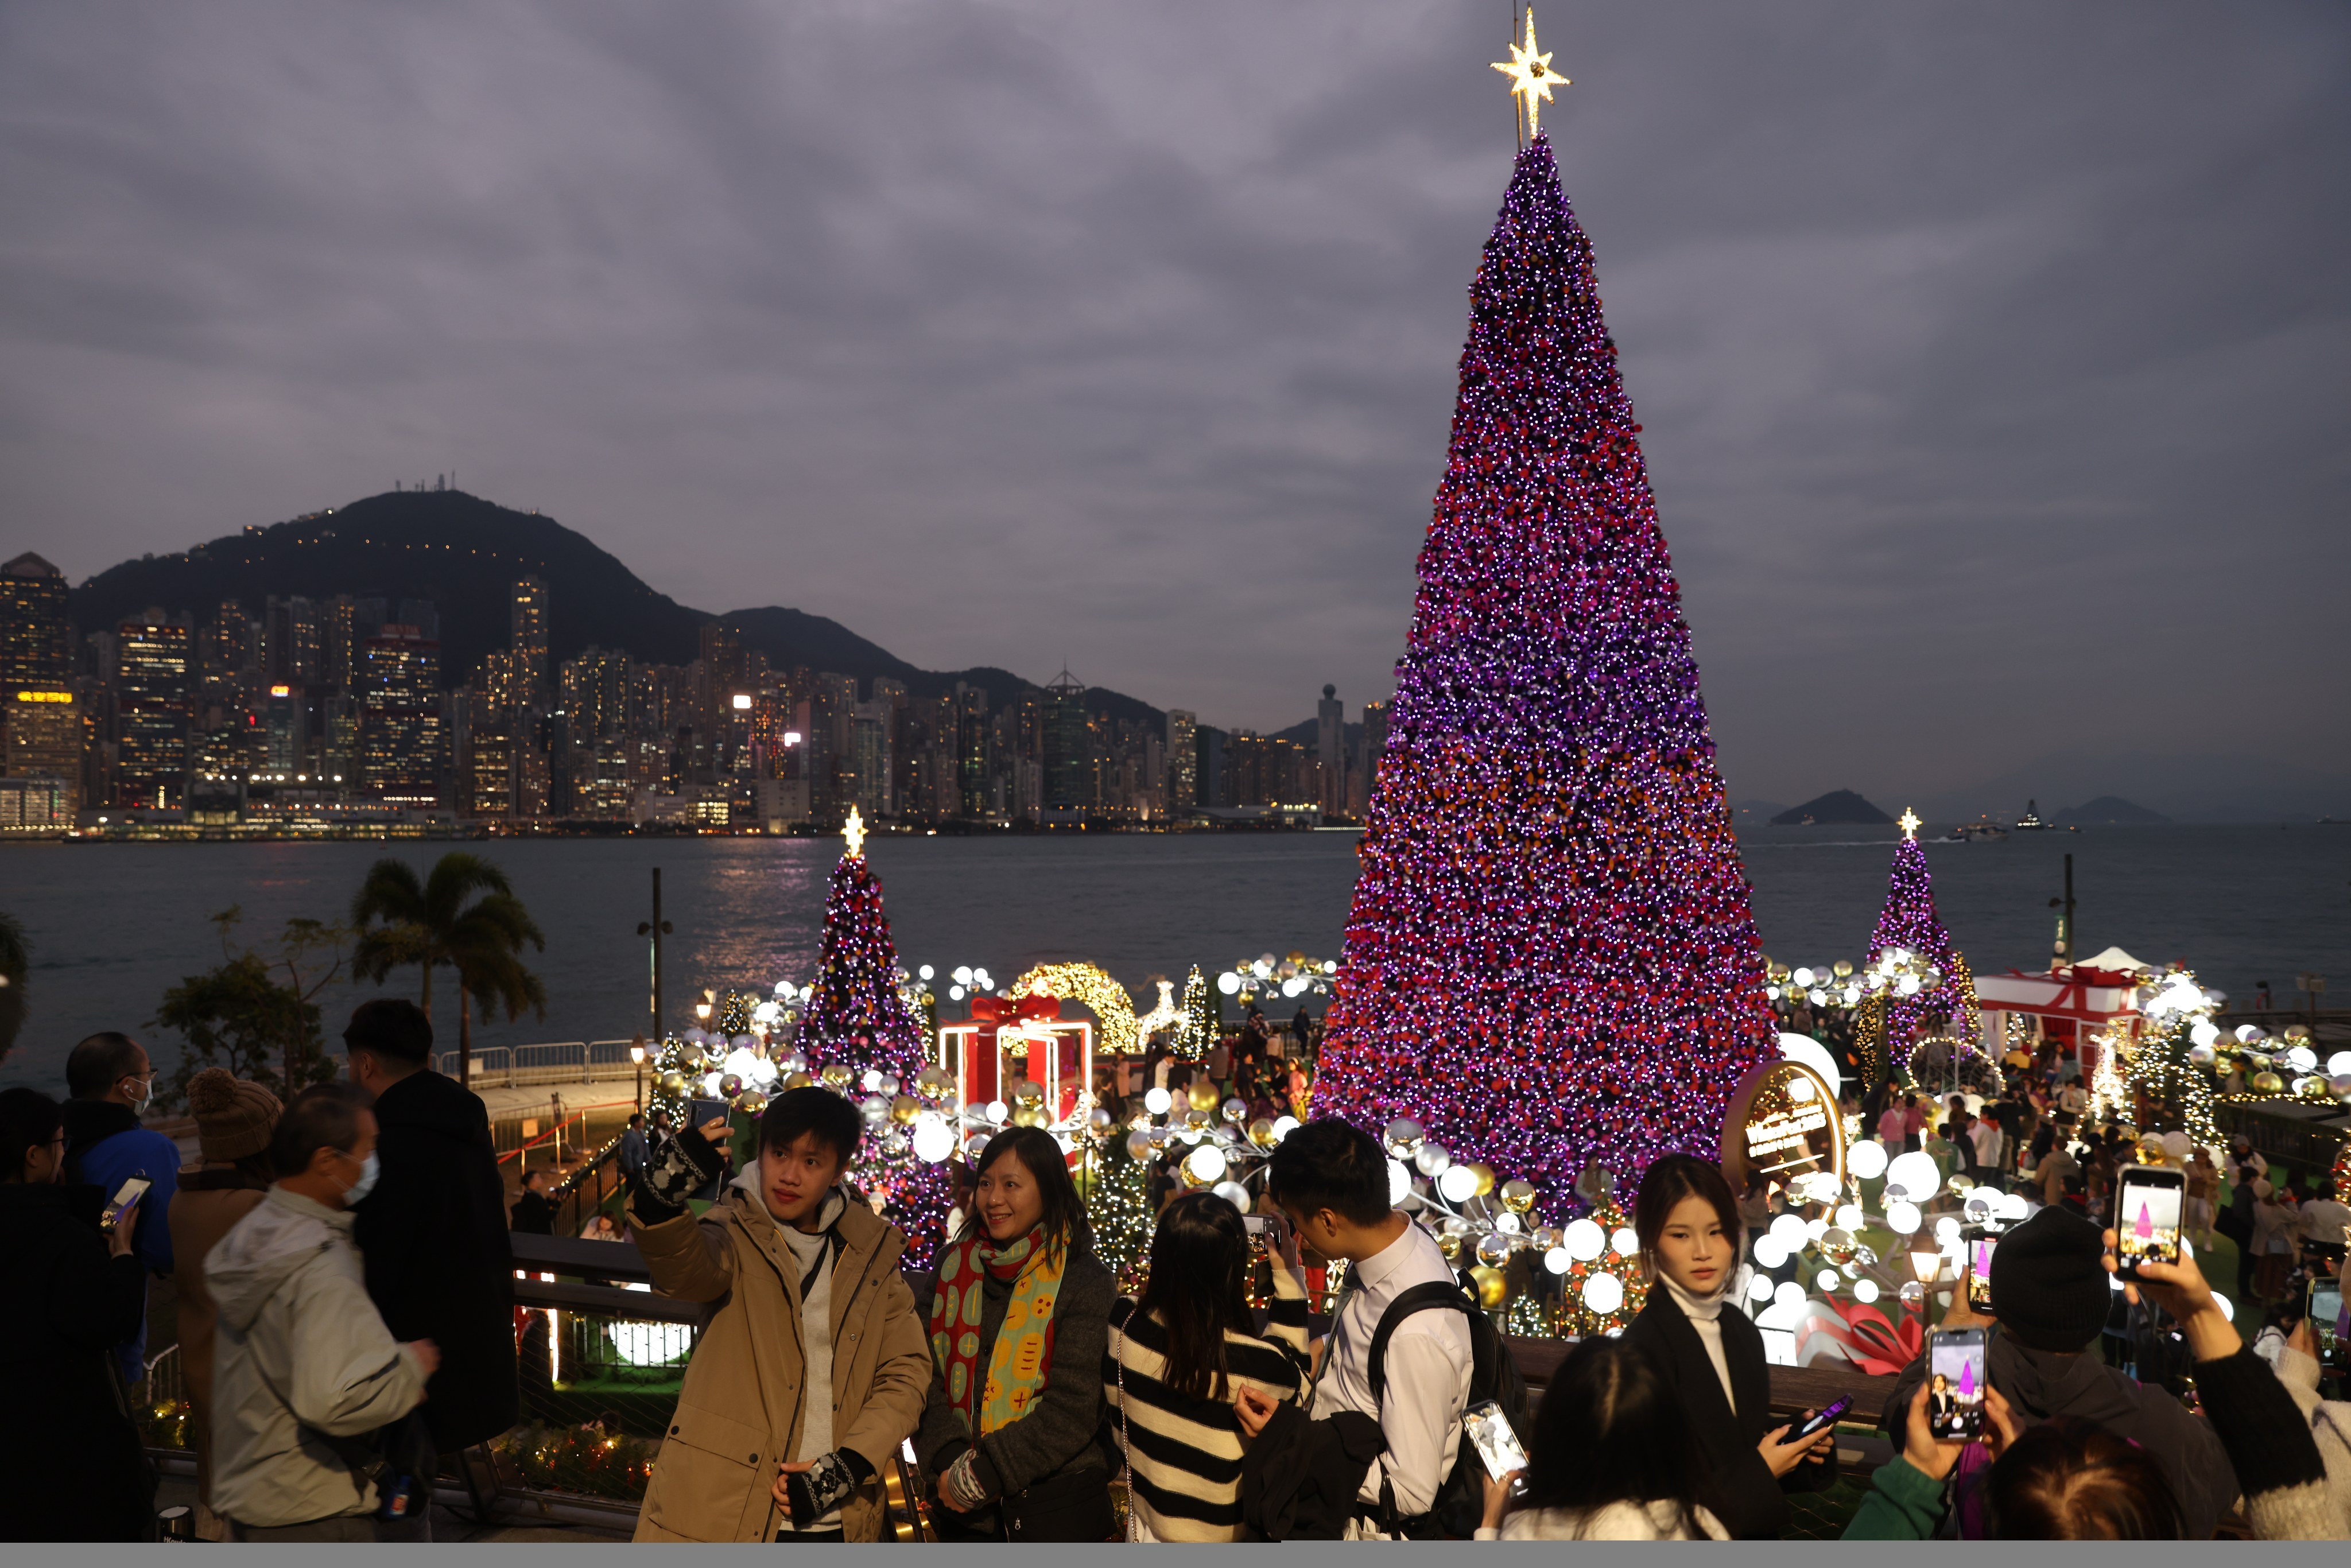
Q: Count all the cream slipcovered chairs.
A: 0